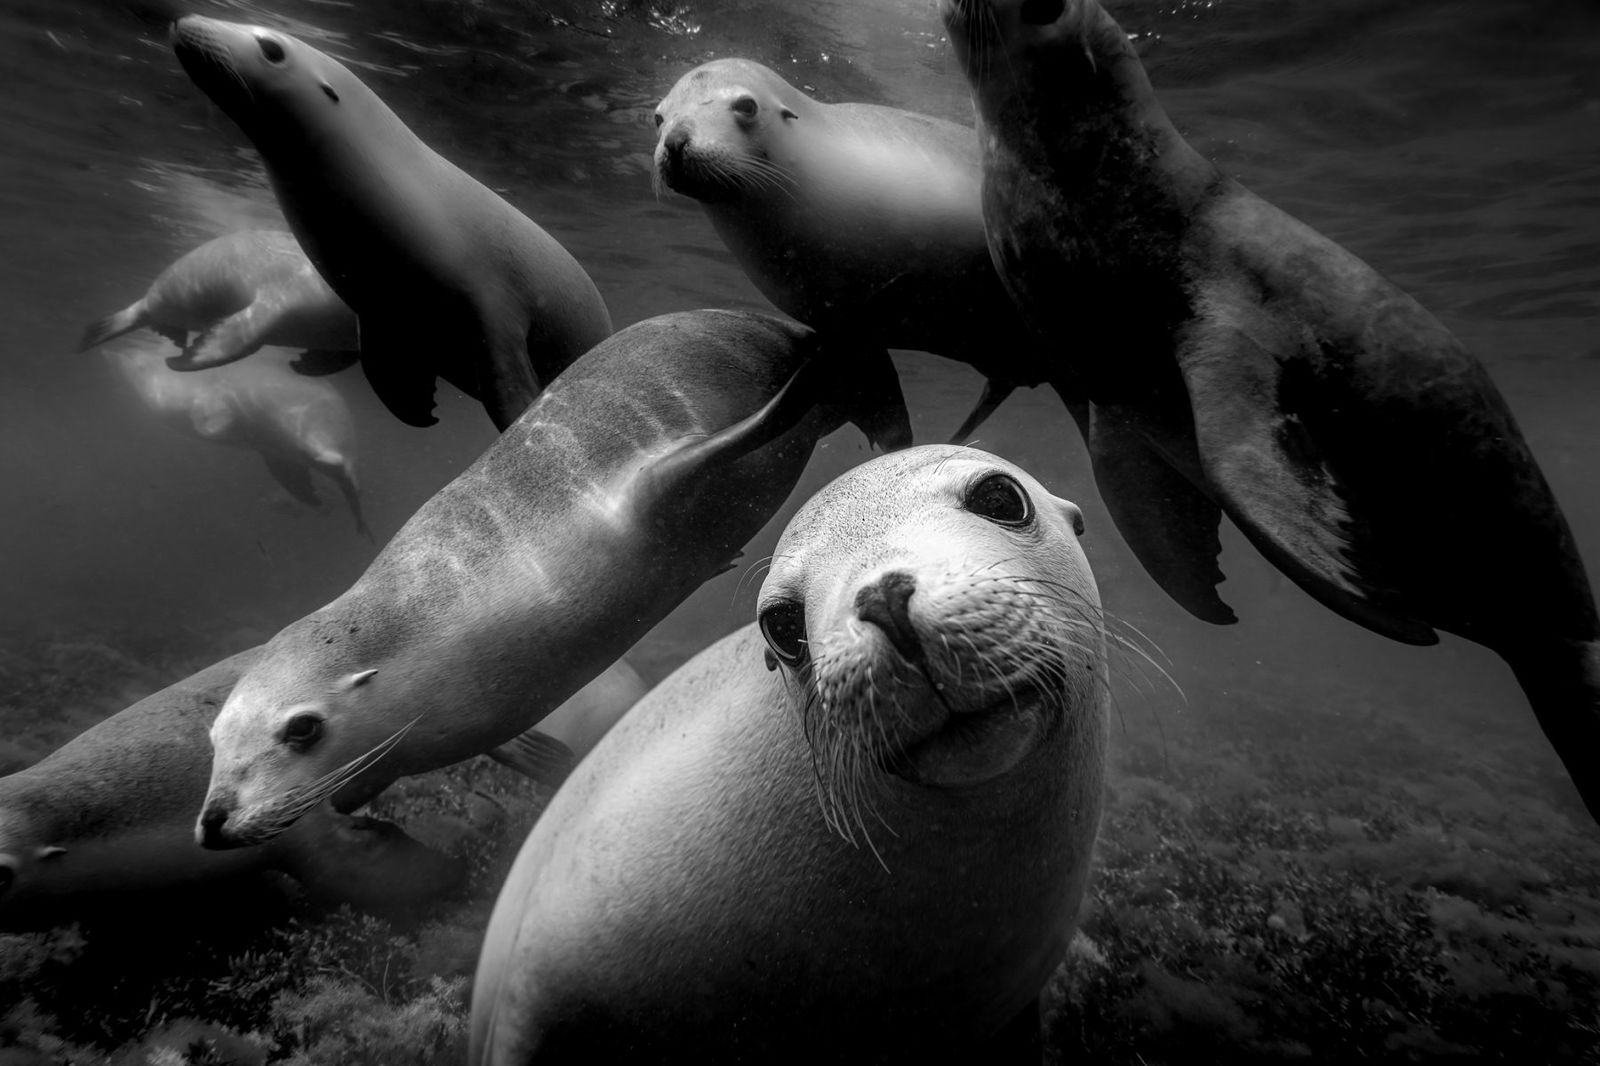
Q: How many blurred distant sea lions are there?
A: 2